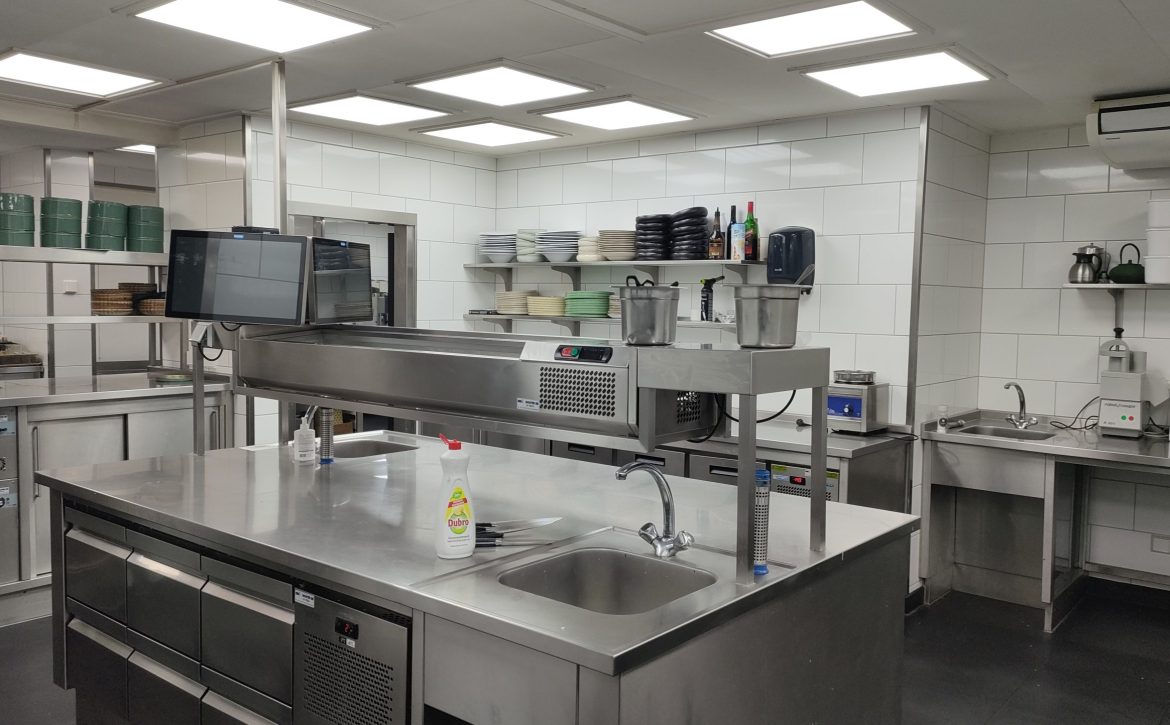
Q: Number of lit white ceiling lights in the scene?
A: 9